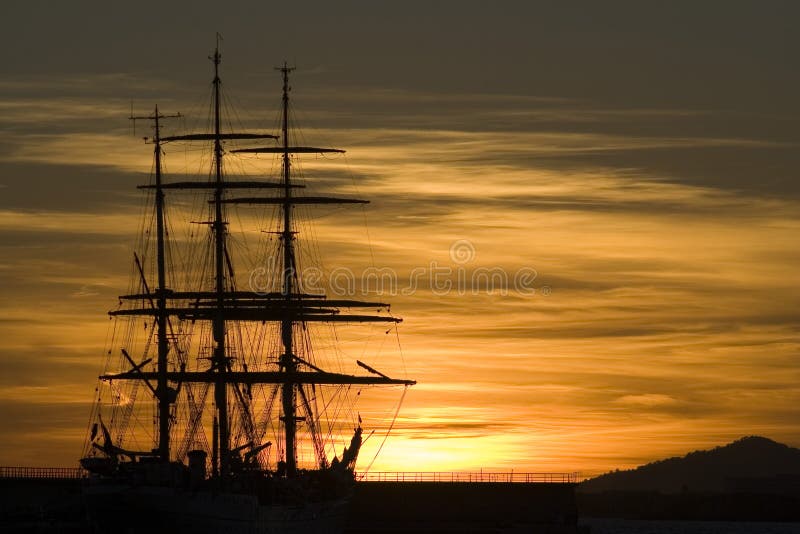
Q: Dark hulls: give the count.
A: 1